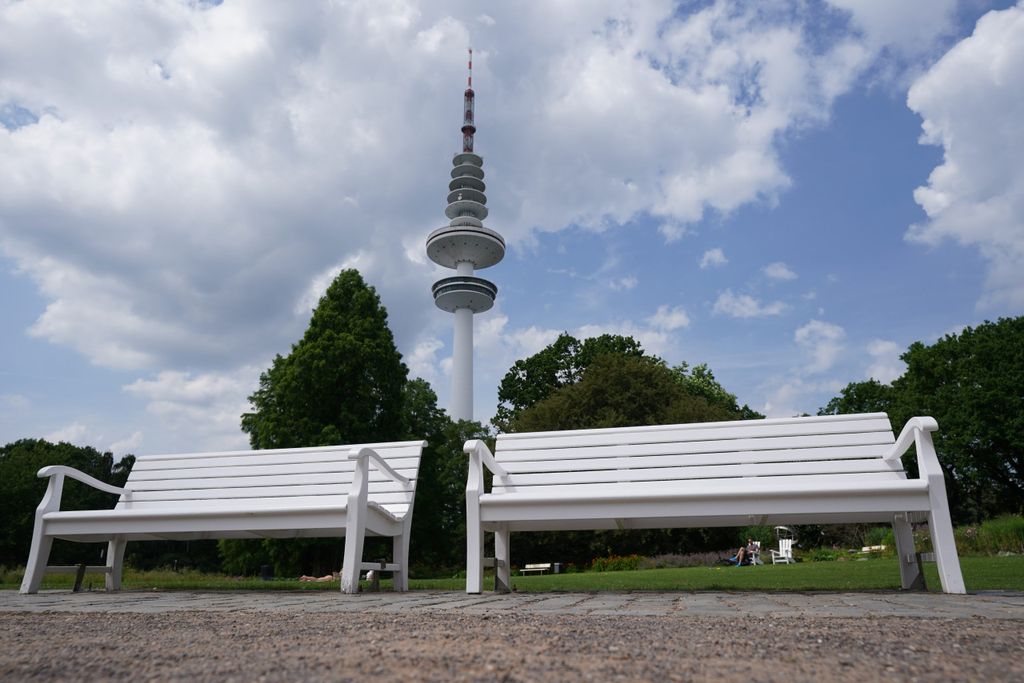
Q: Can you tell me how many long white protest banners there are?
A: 0